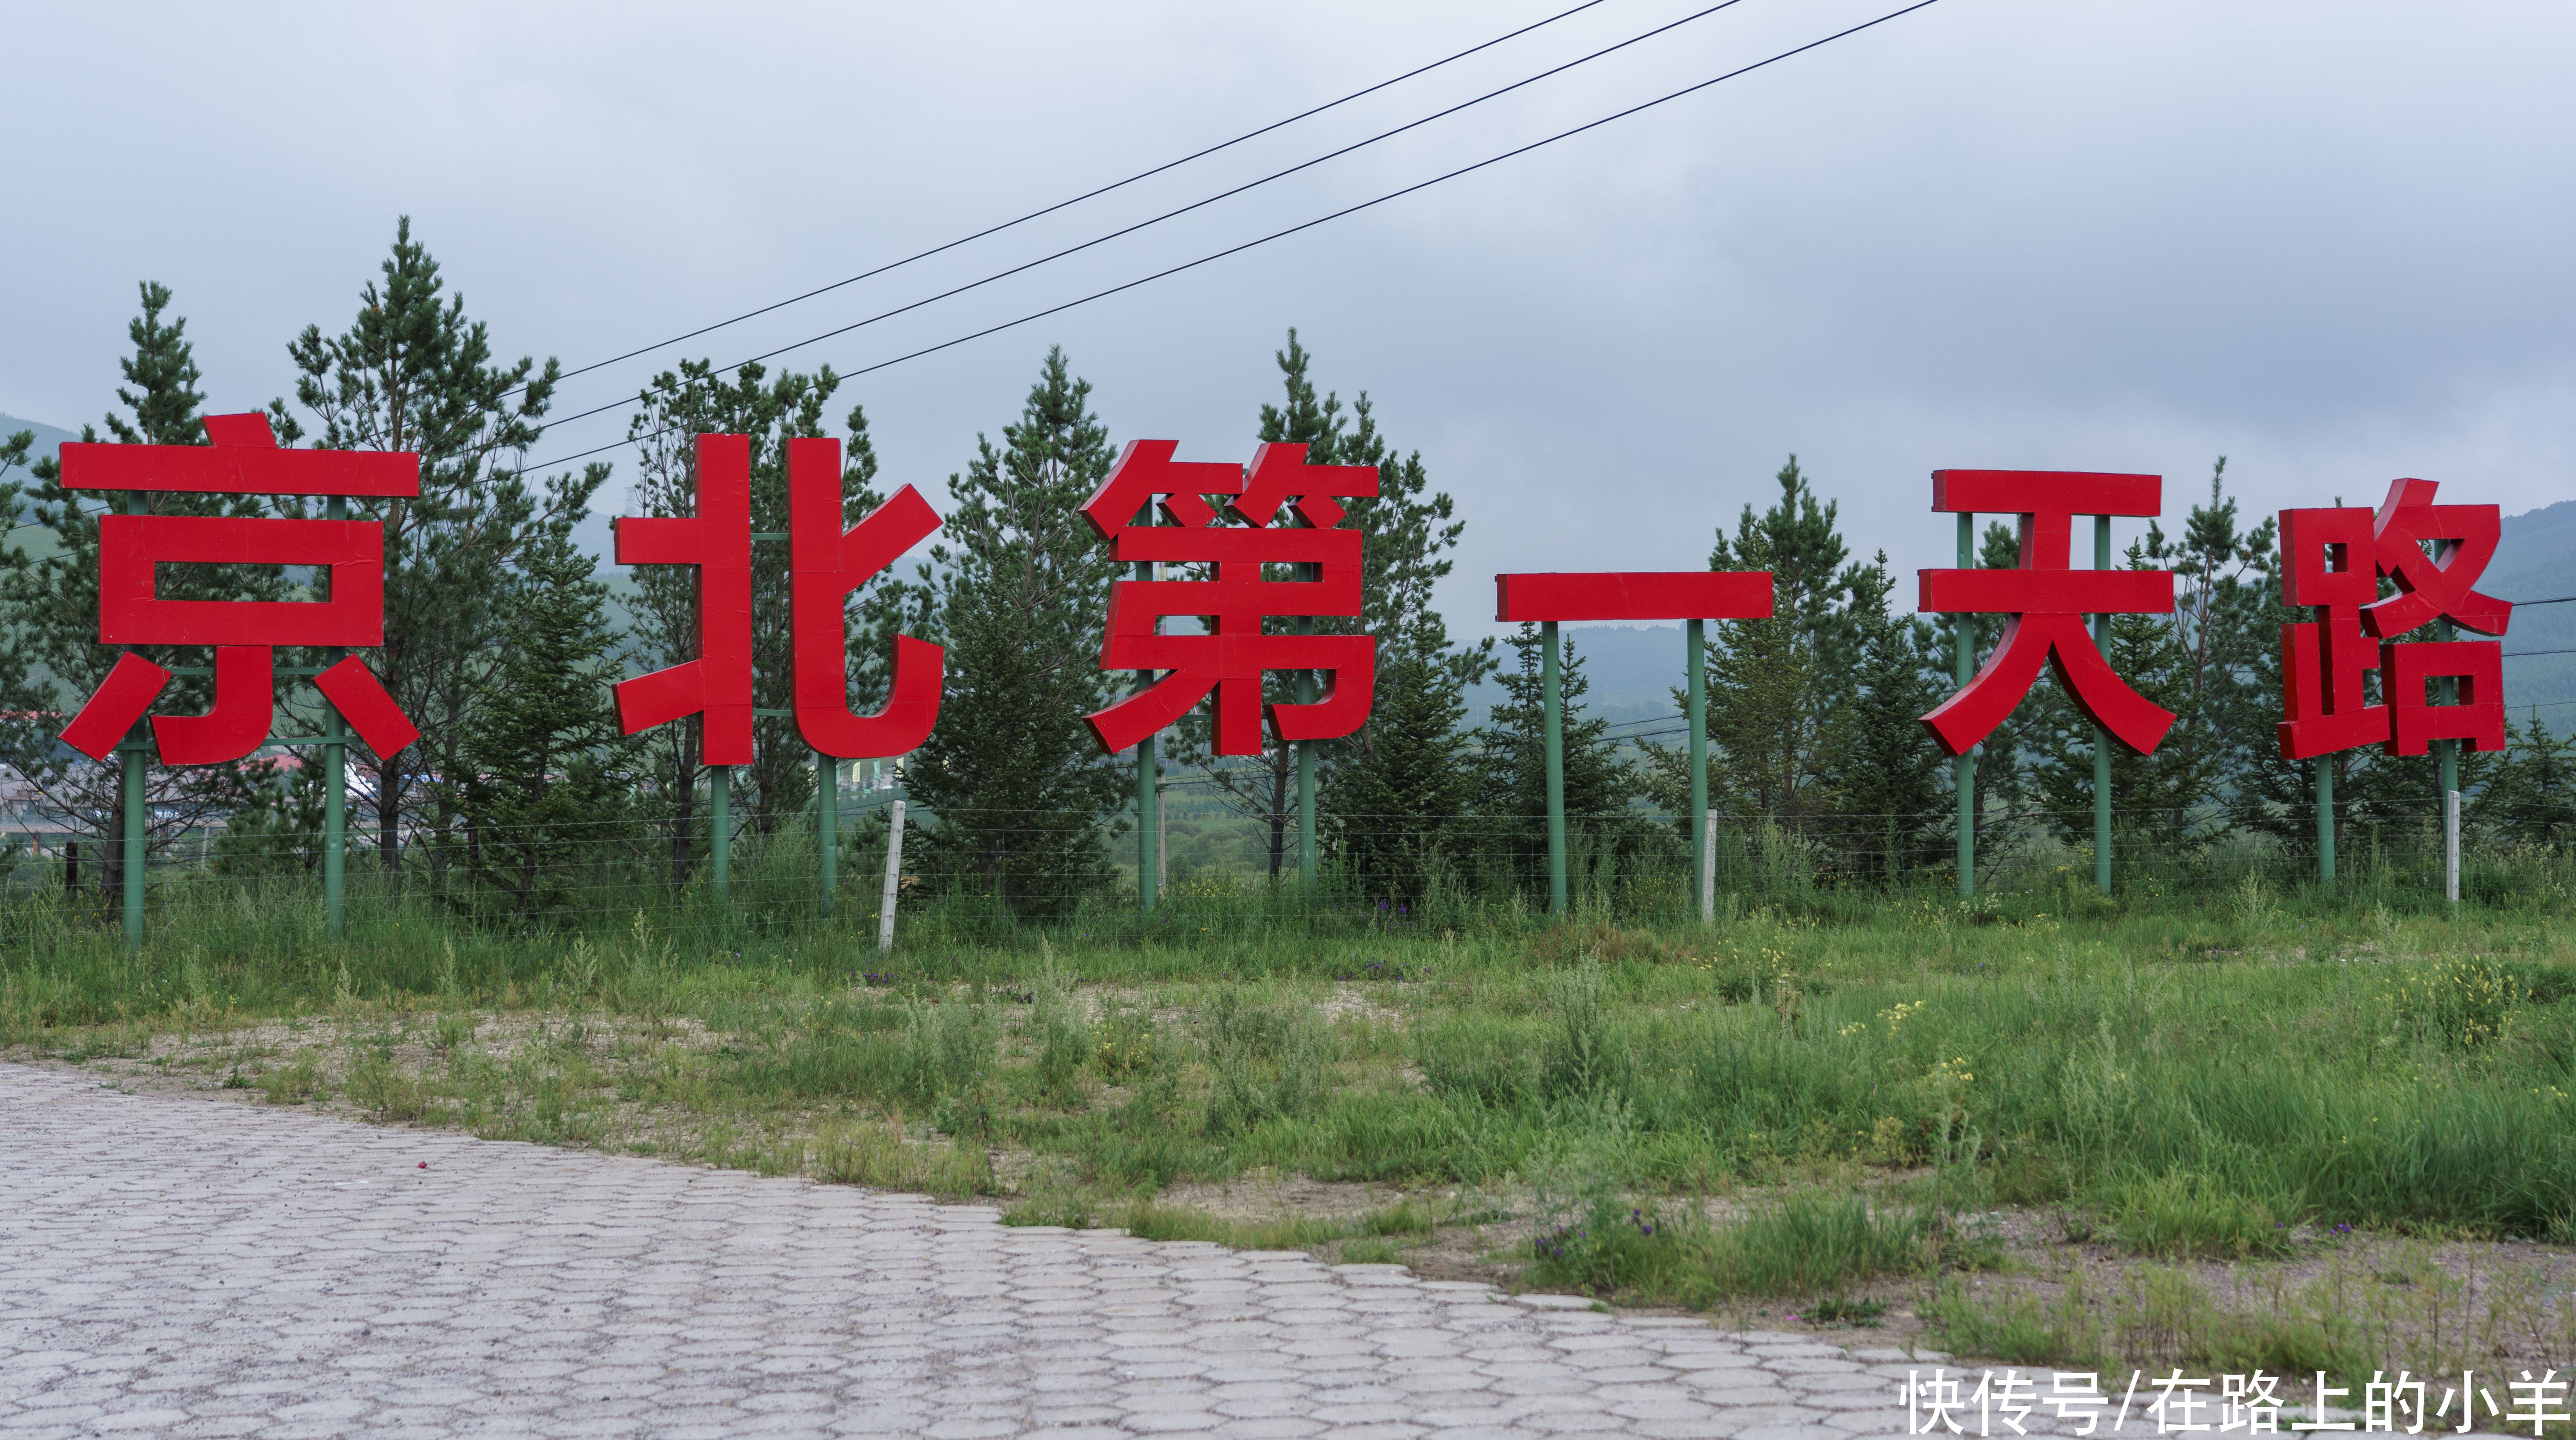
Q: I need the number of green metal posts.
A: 12